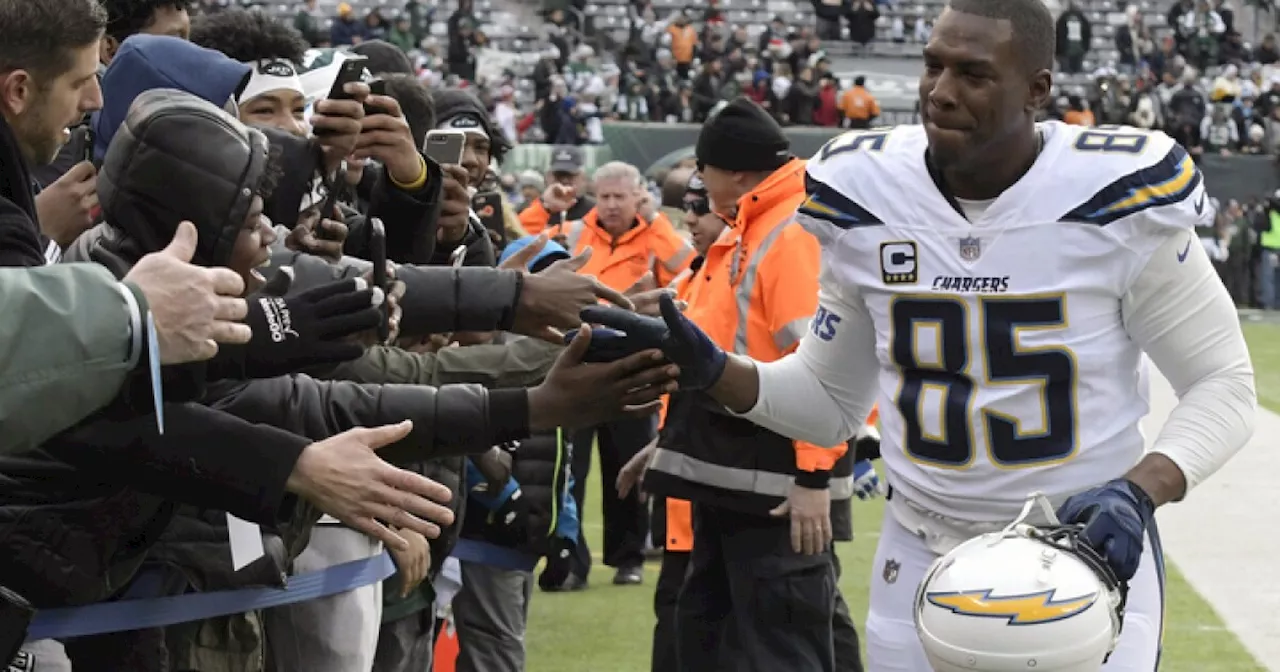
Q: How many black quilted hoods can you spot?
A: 1